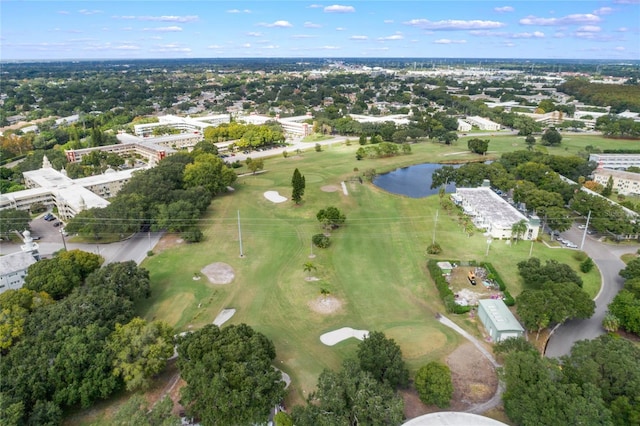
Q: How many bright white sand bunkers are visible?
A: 2